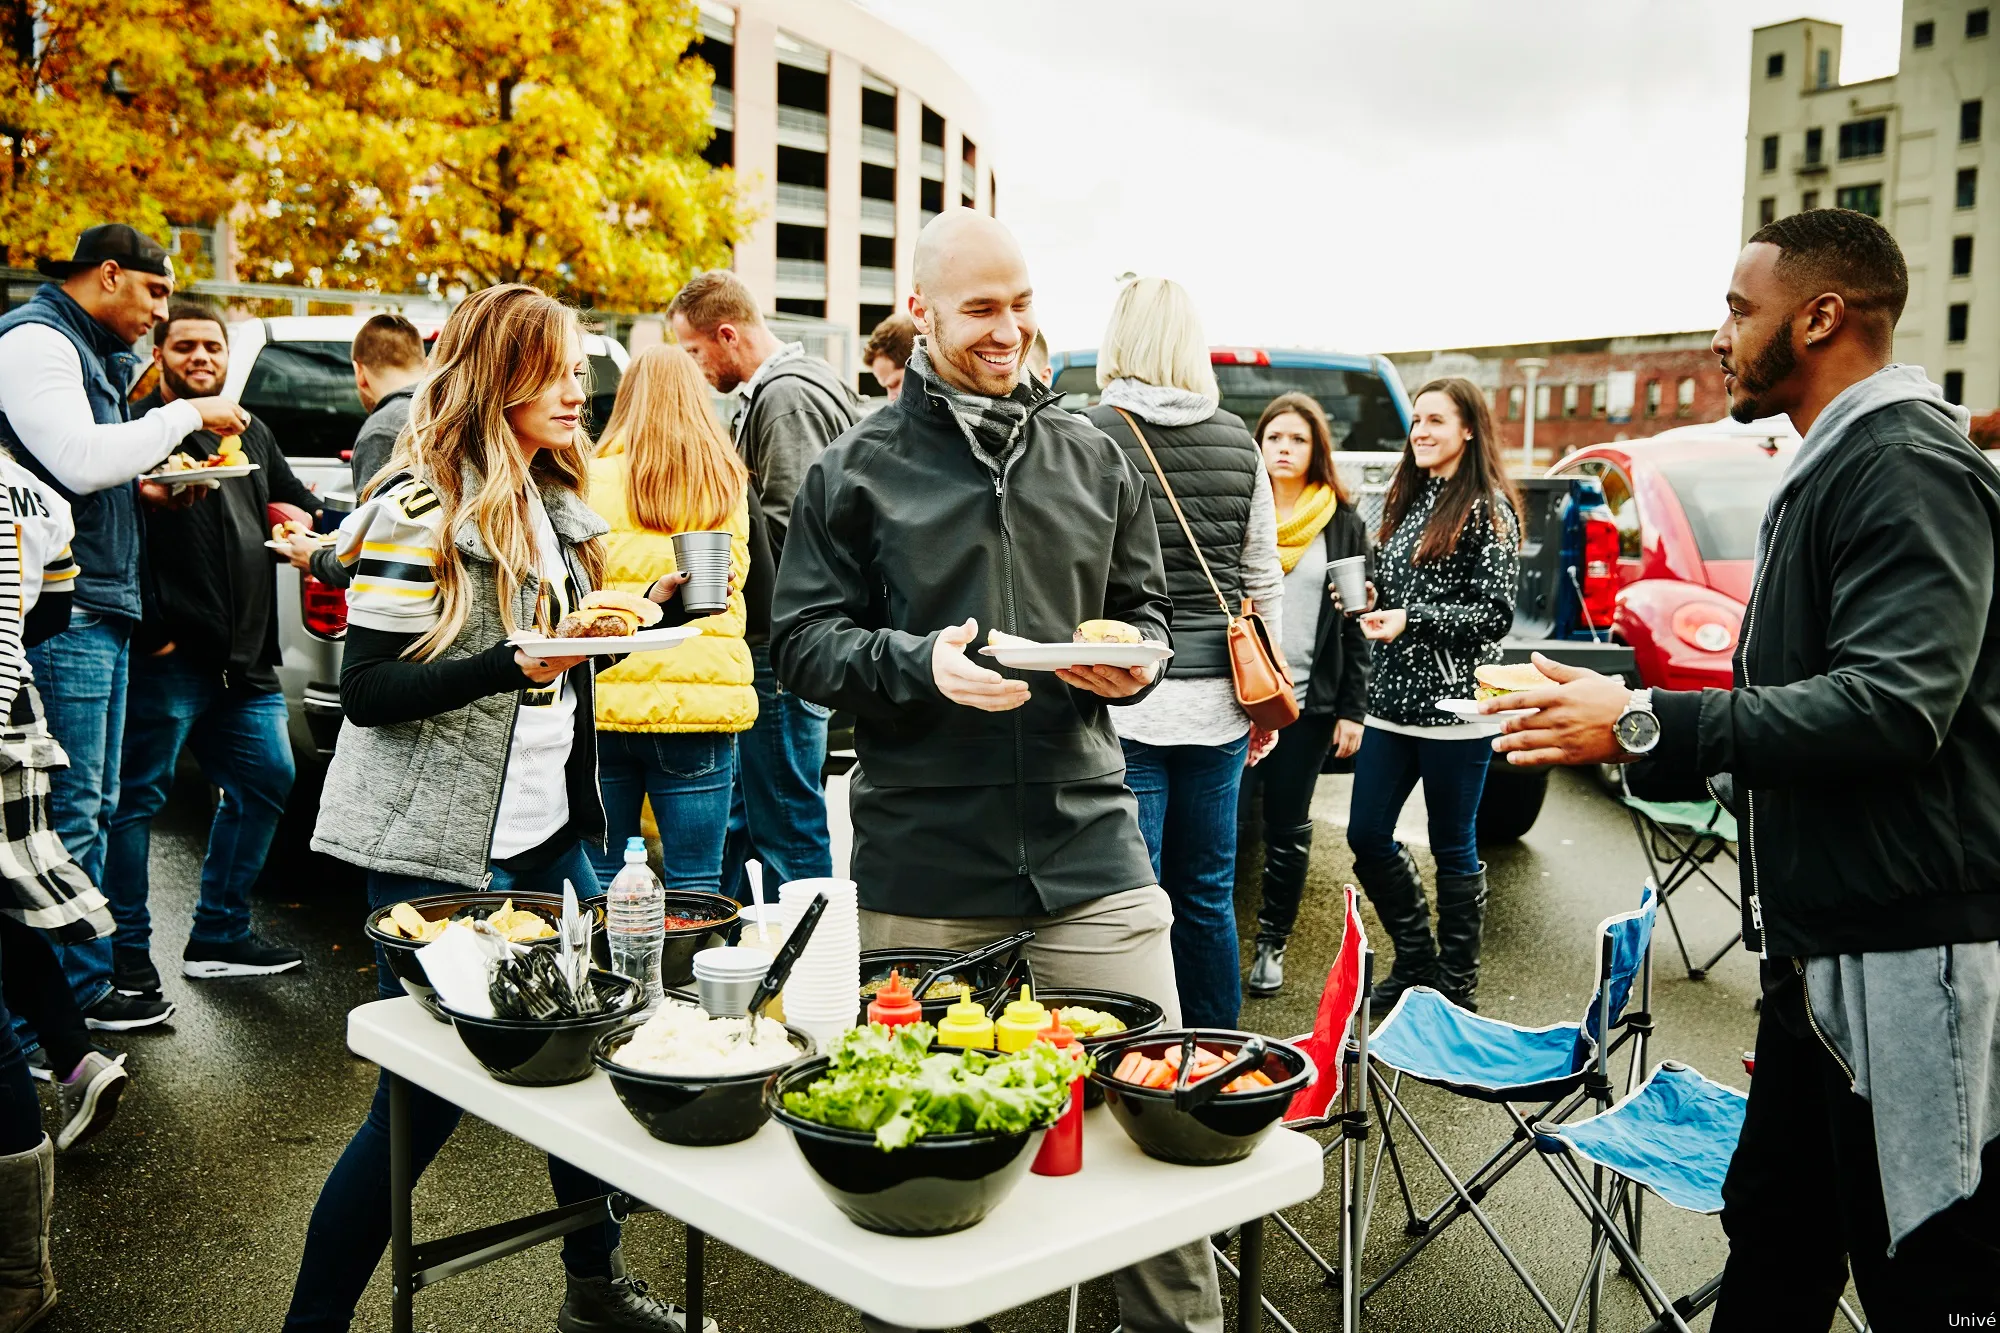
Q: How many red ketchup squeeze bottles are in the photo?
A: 2